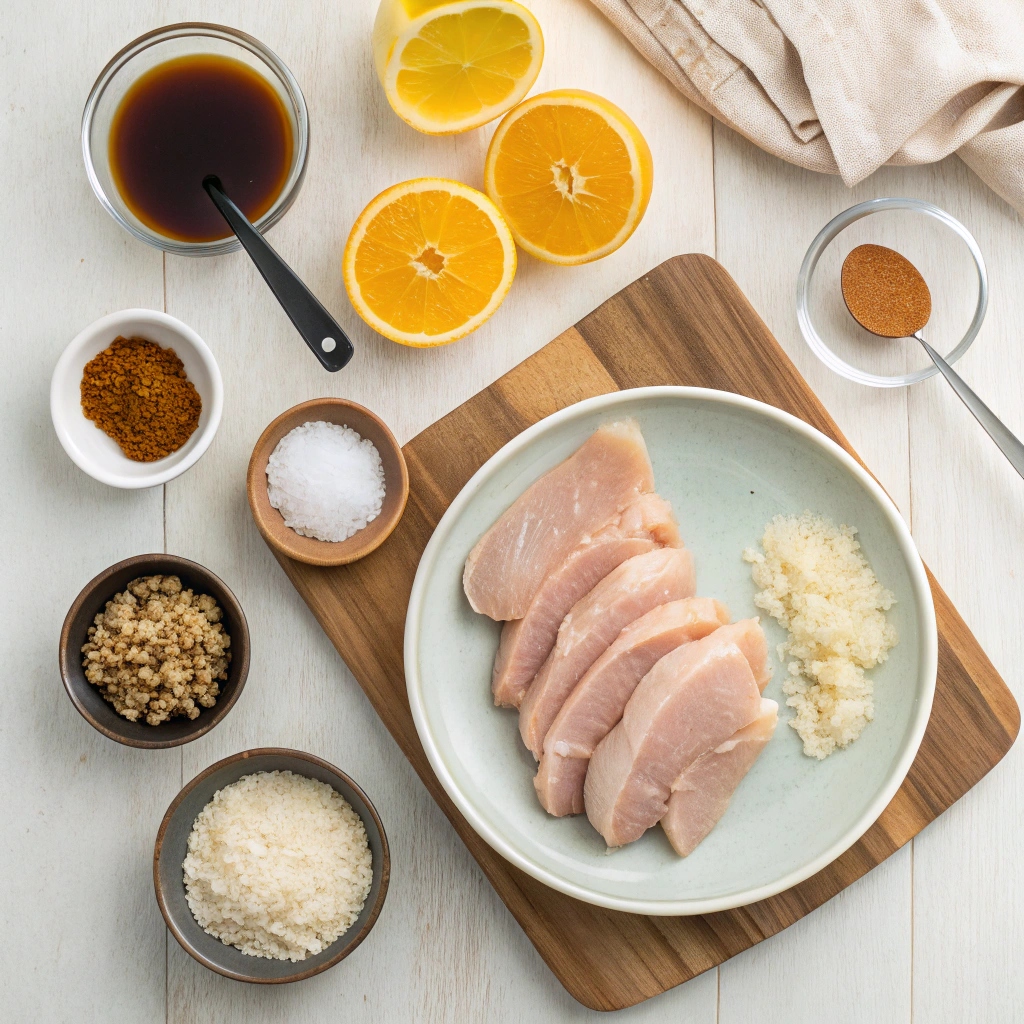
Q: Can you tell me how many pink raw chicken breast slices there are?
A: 6